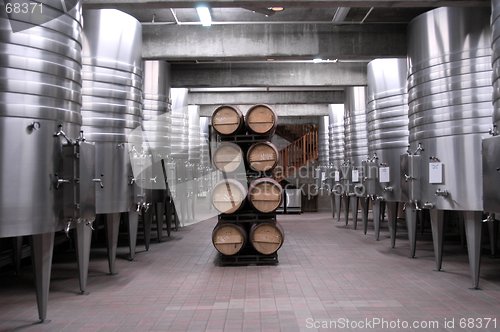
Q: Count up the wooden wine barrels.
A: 8